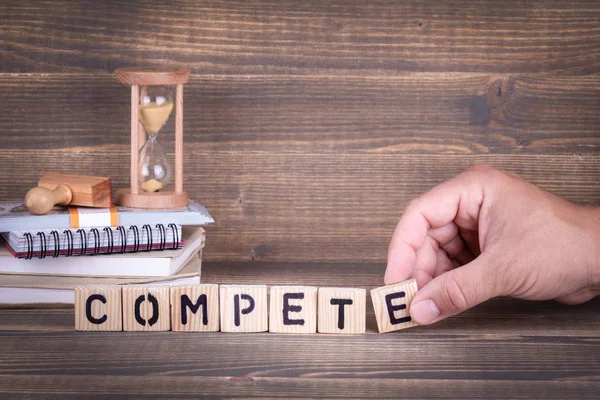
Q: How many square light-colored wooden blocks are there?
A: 7